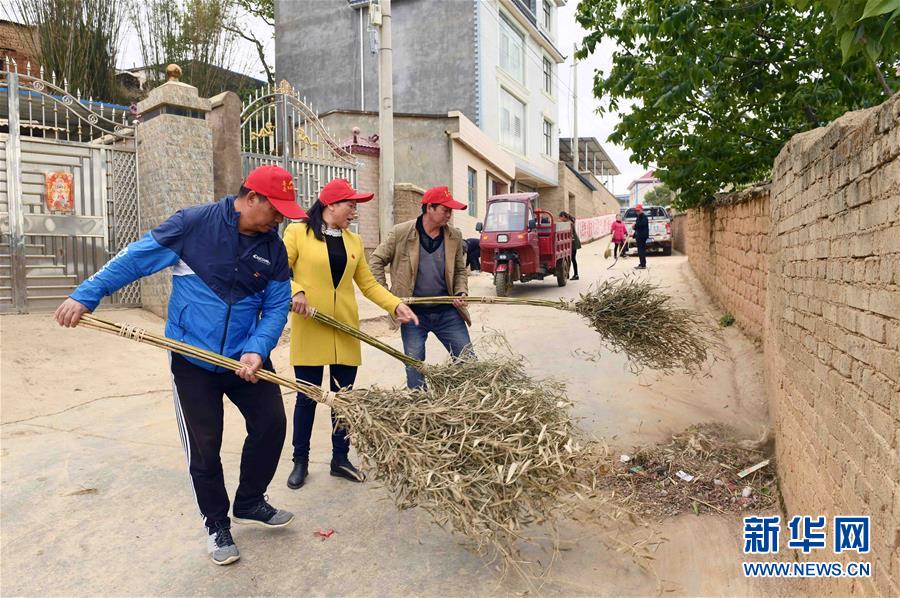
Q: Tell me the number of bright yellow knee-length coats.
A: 1